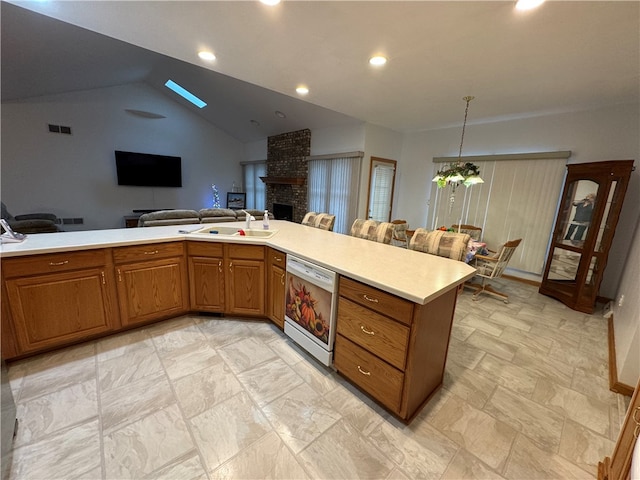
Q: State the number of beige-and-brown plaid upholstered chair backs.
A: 3